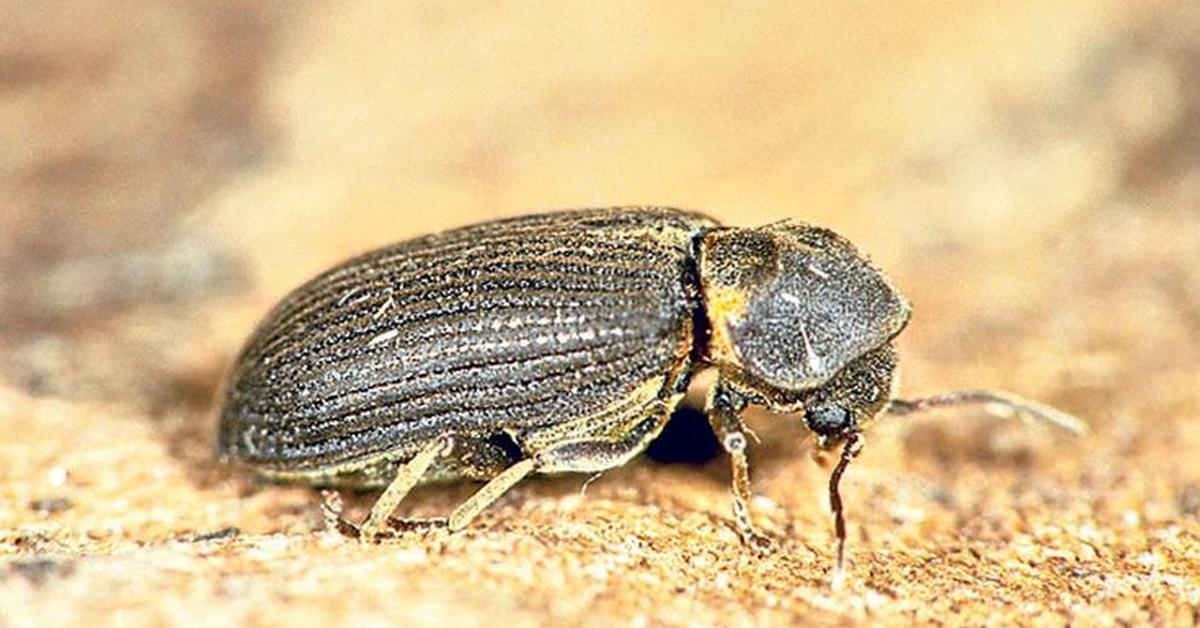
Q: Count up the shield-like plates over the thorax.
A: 1